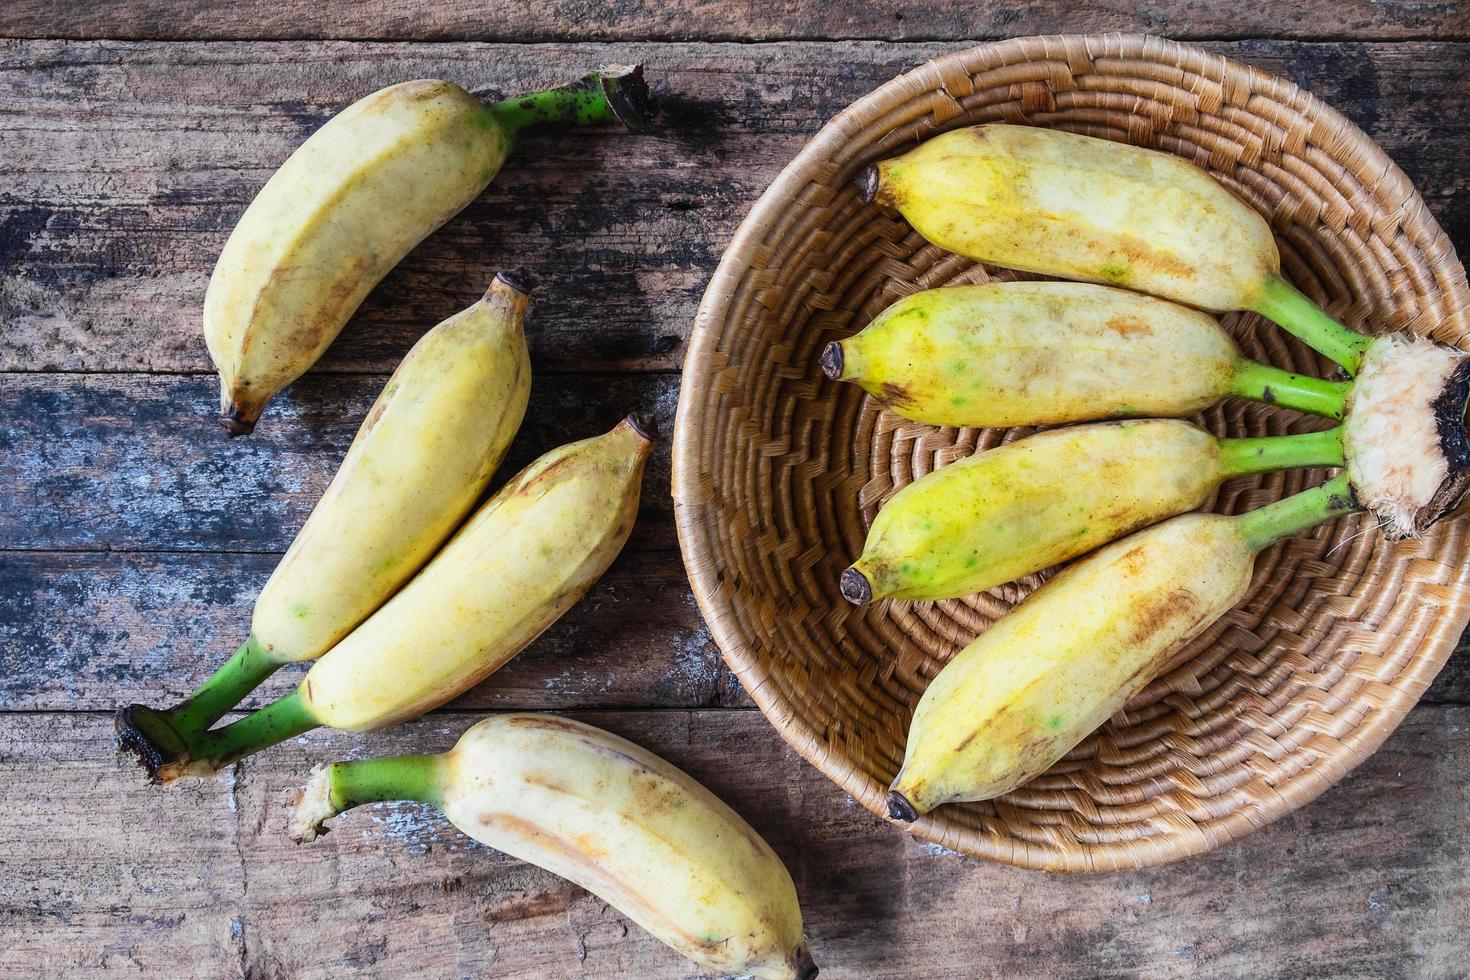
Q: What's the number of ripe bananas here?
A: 8